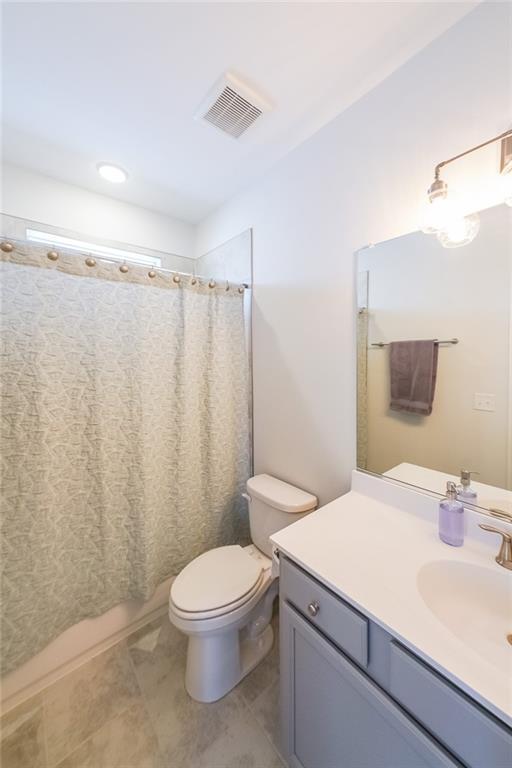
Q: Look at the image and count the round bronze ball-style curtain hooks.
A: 10